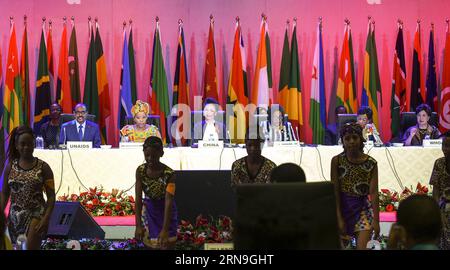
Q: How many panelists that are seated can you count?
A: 6